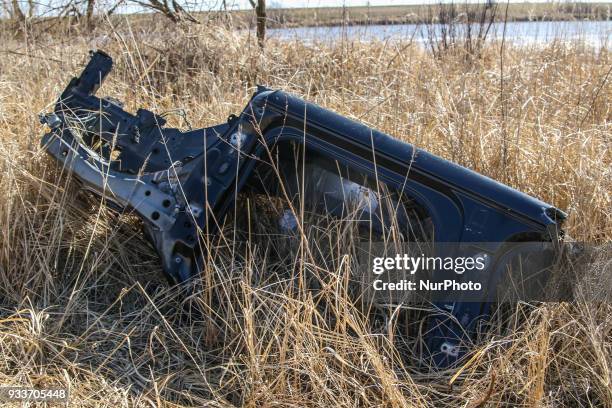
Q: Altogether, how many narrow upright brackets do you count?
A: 1